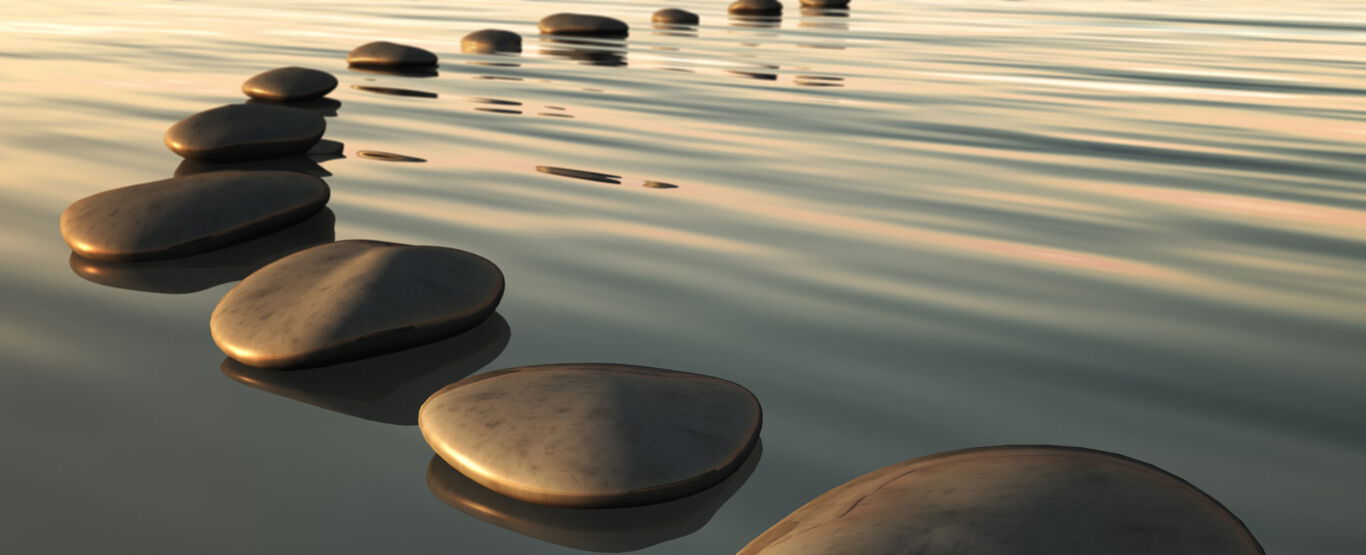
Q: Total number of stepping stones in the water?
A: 12